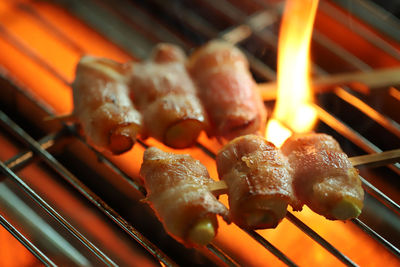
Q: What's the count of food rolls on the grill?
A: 6